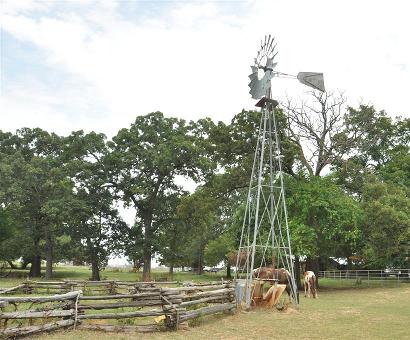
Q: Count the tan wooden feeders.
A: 1